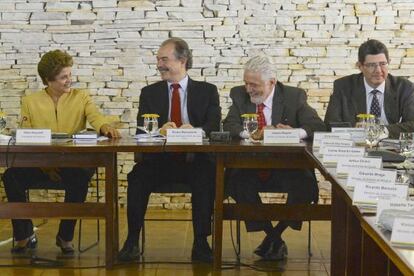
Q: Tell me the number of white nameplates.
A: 12